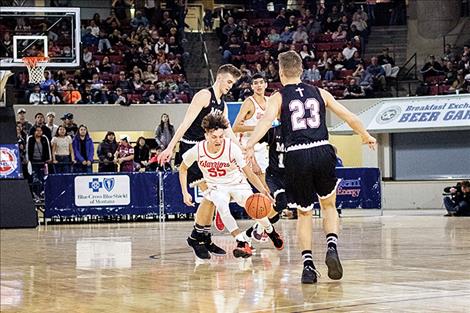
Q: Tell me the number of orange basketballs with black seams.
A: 1